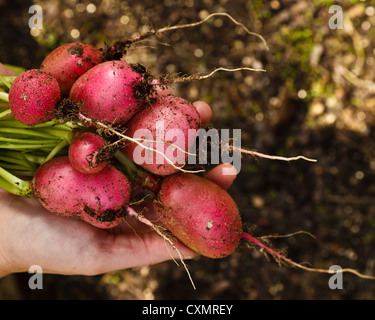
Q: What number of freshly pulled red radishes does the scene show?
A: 7